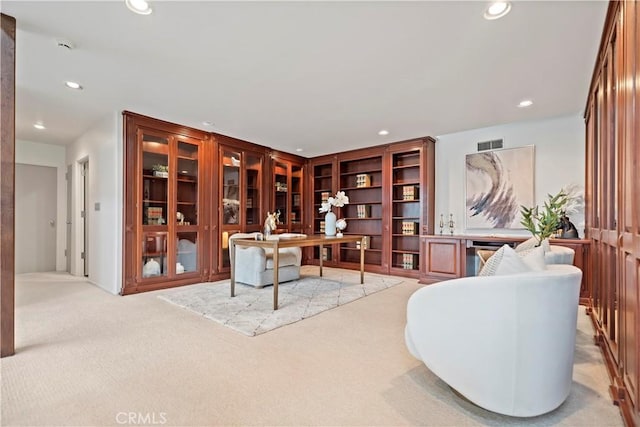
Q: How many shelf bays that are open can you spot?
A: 3